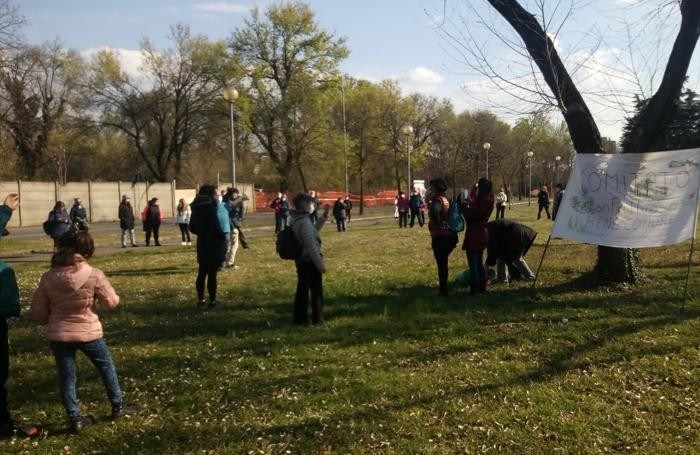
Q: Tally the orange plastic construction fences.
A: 1